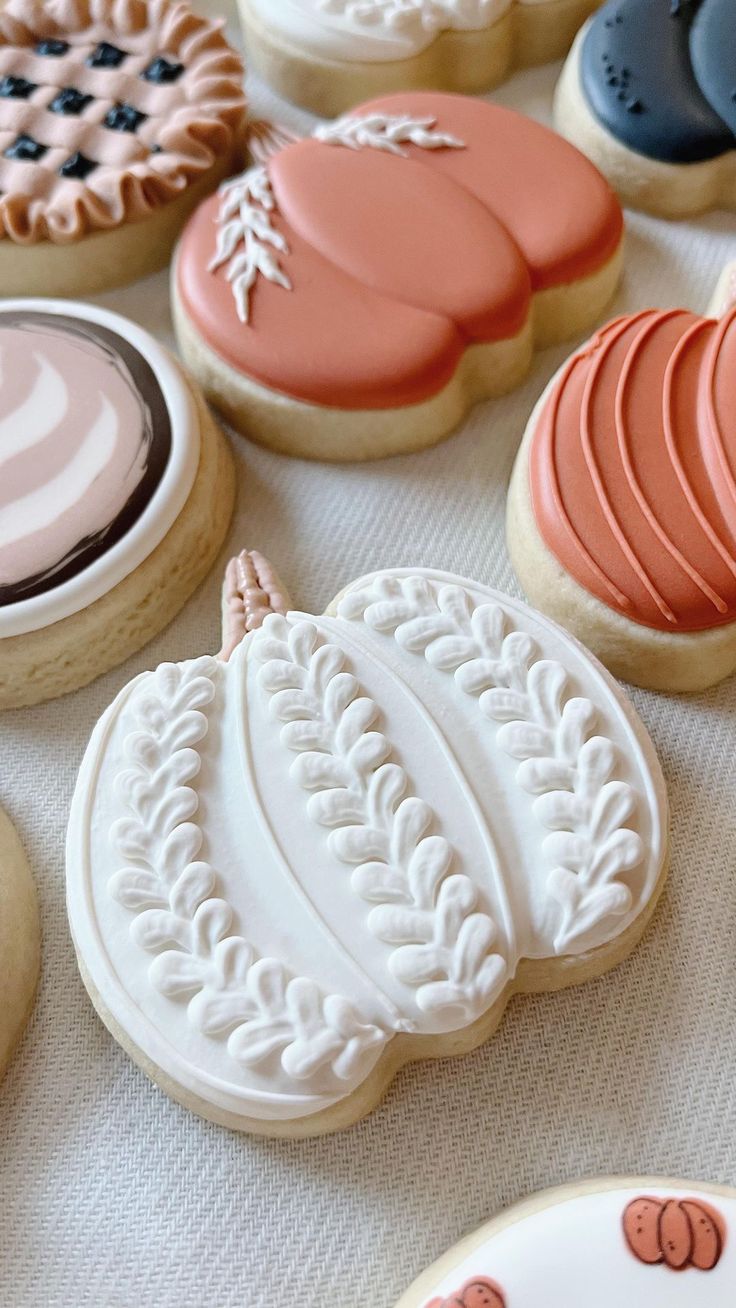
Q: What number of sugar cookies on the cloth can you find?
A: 9